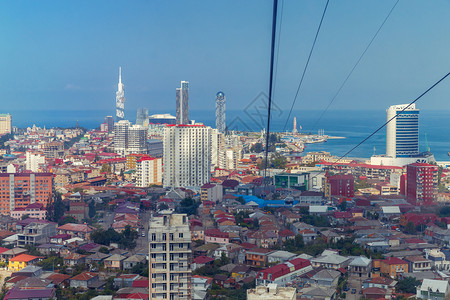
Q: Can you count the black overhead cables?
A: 5